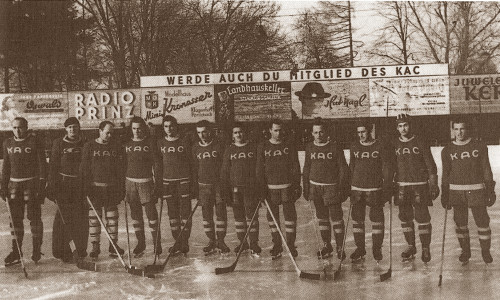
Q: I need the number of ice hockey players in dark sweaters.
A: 12